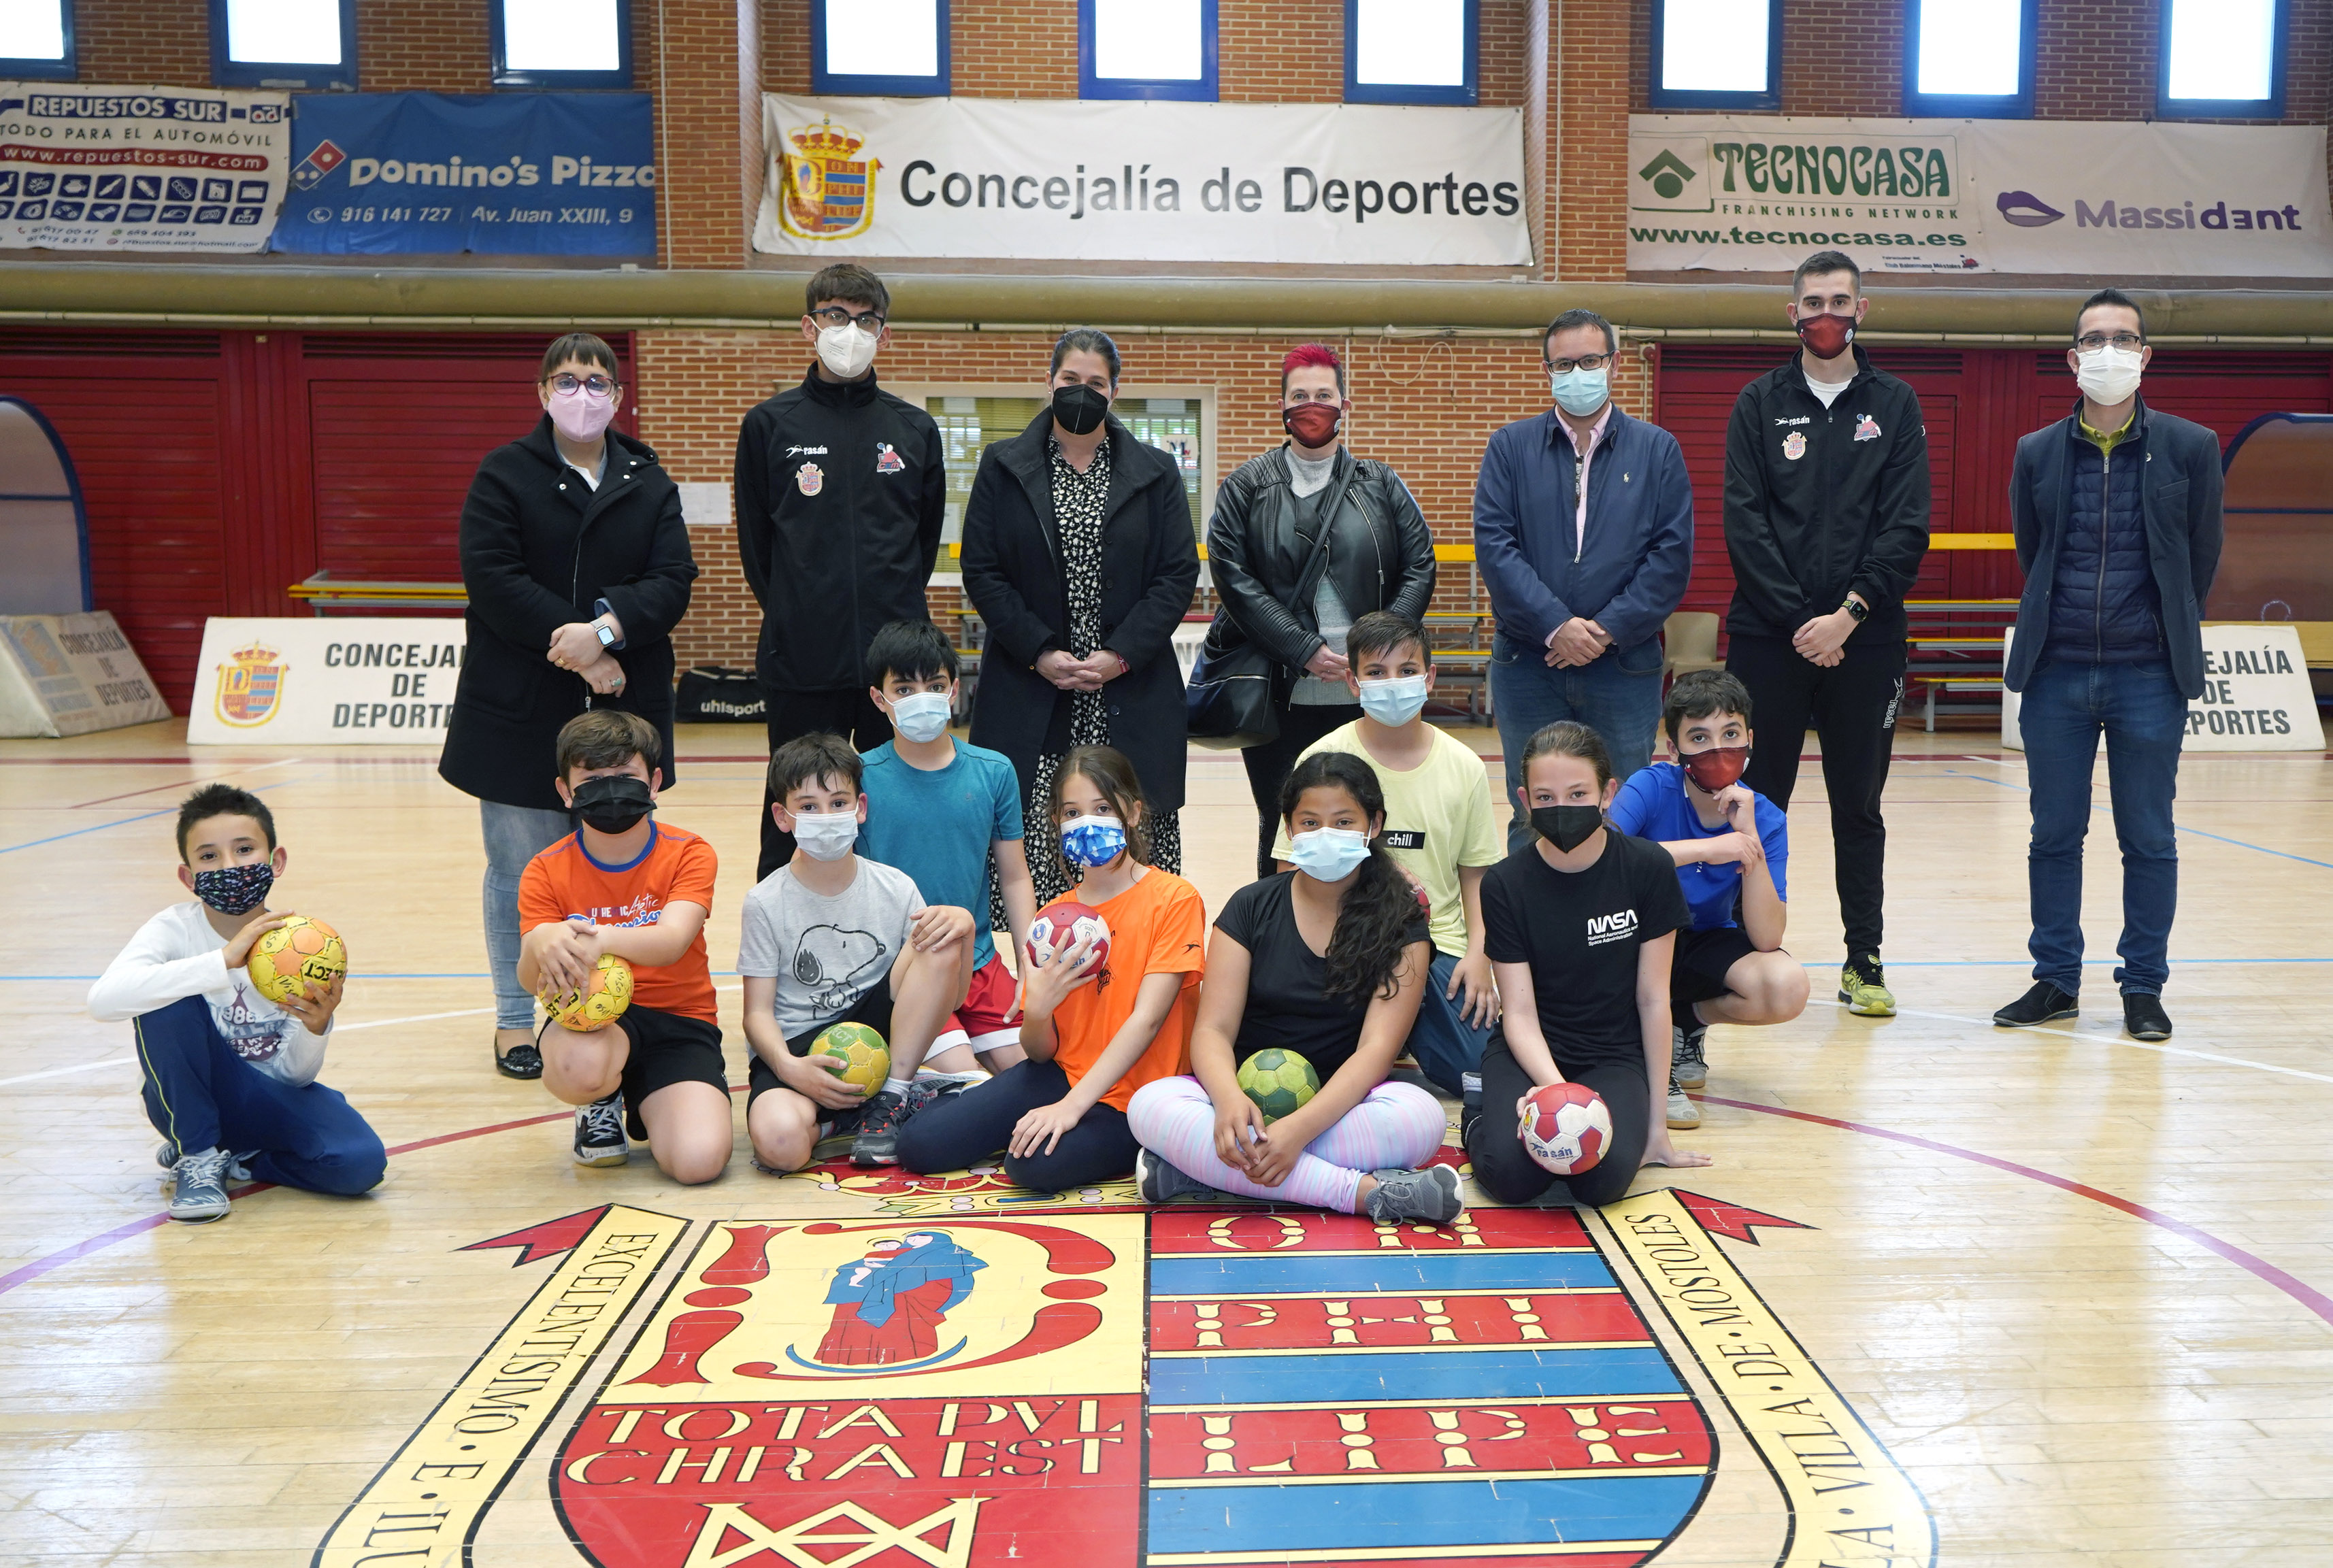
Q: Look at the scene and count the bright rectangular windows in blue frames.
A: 9